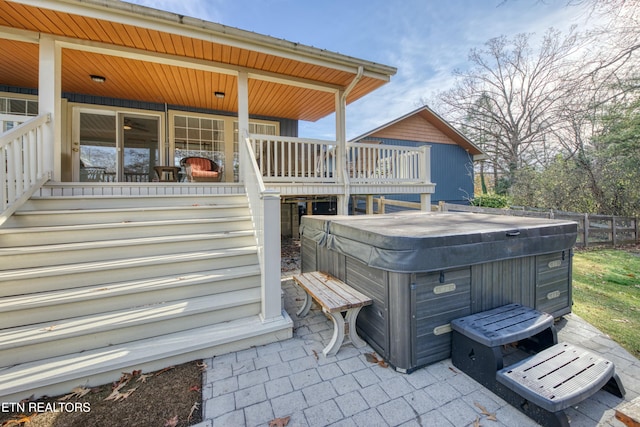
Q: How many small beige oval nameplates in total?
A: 4